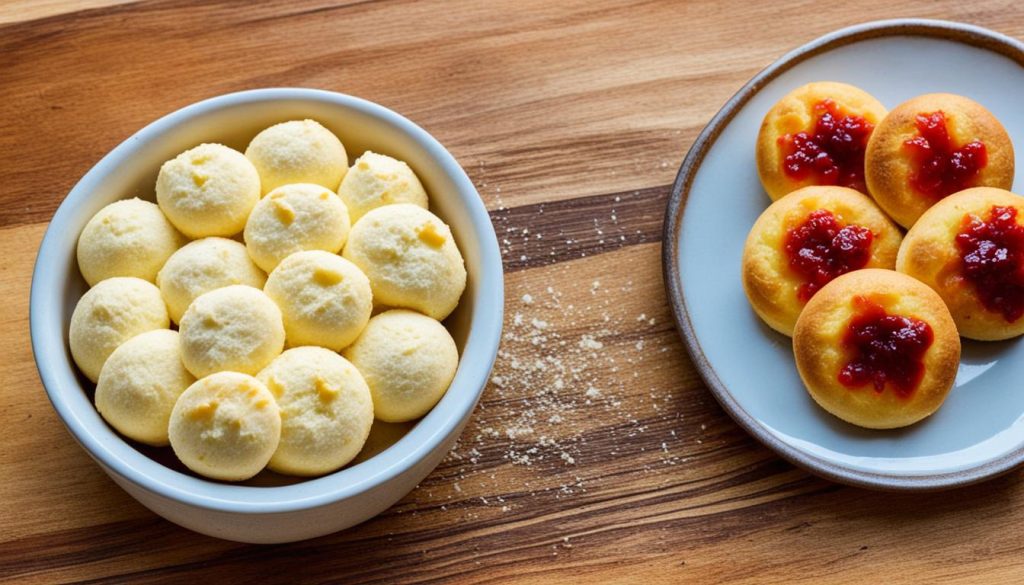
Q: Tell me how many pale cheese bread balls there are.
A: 14